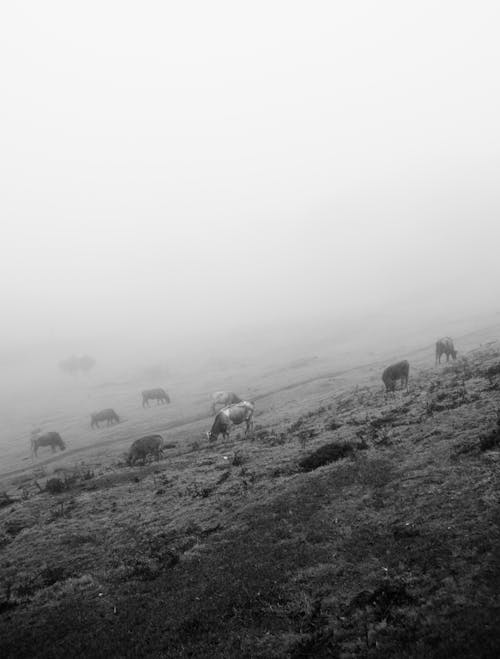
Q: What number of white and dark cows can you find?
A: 8